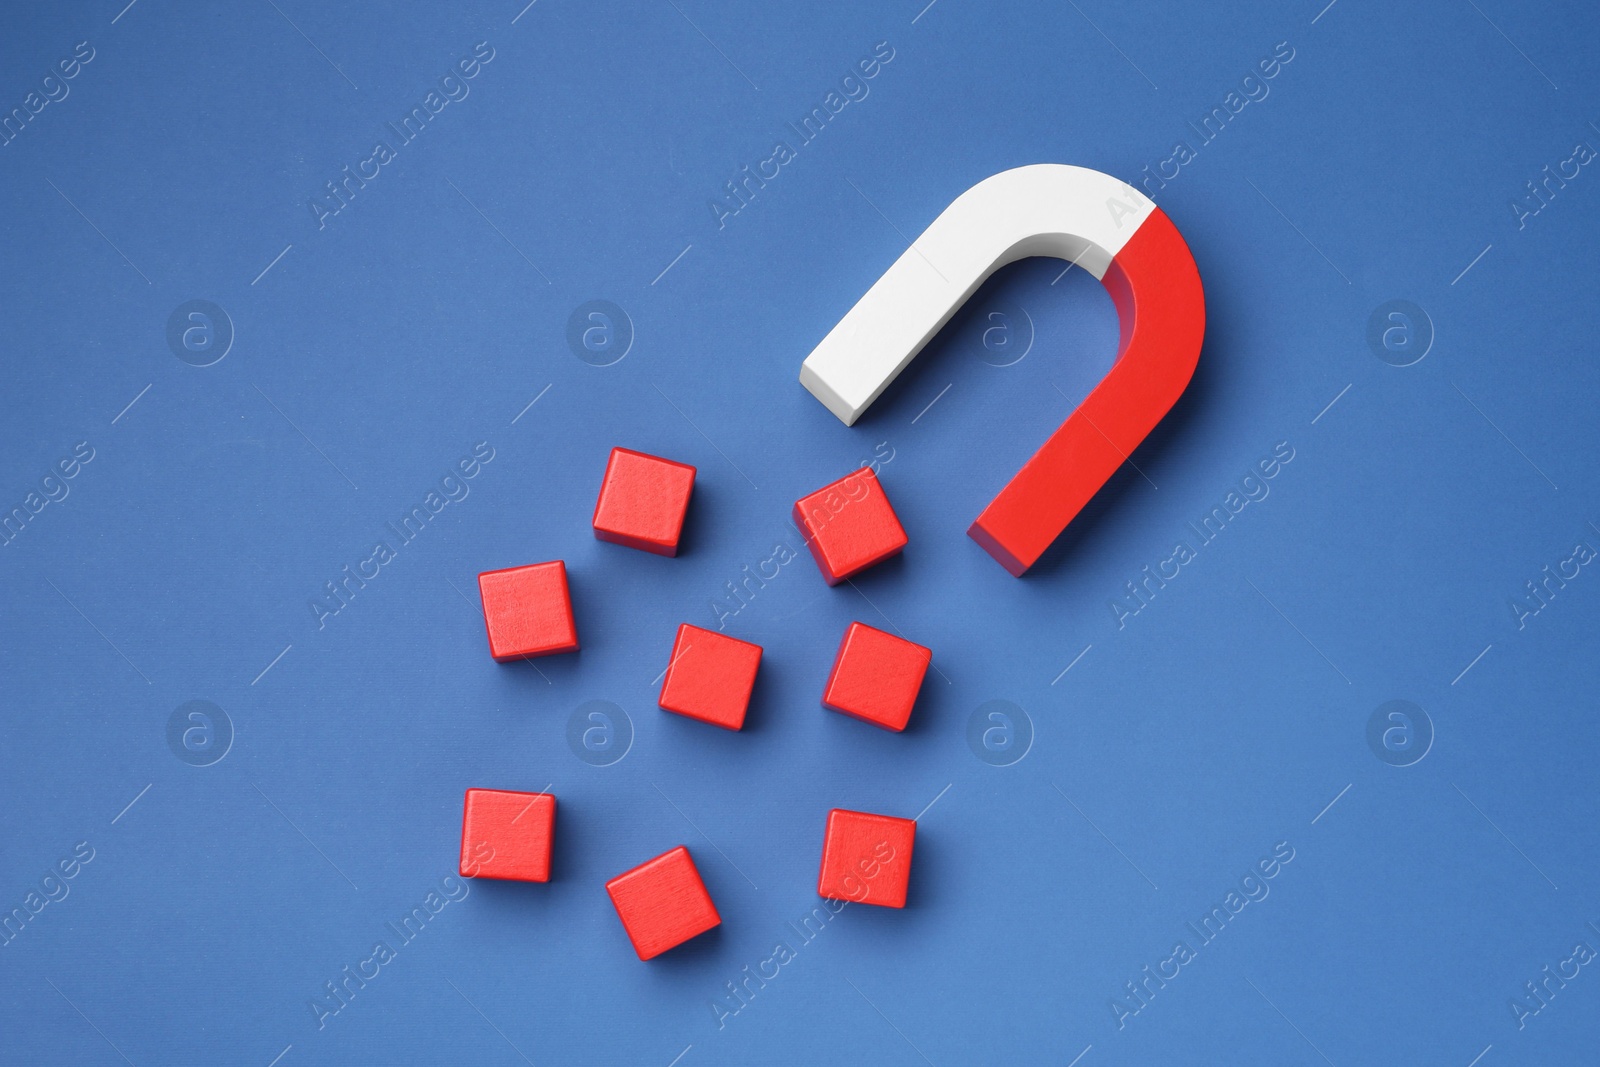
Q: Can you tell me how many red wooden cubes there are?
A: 8